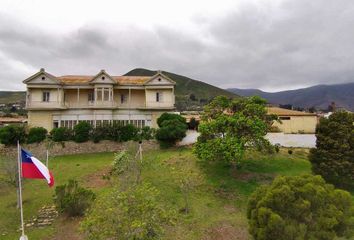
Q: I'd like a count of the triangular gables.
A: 3